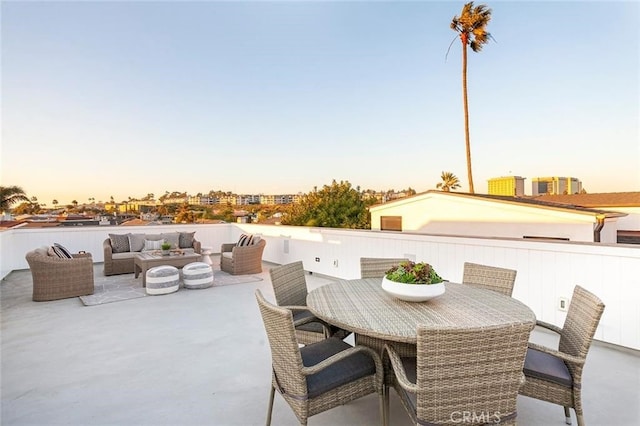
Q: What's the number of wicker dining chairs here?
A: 6